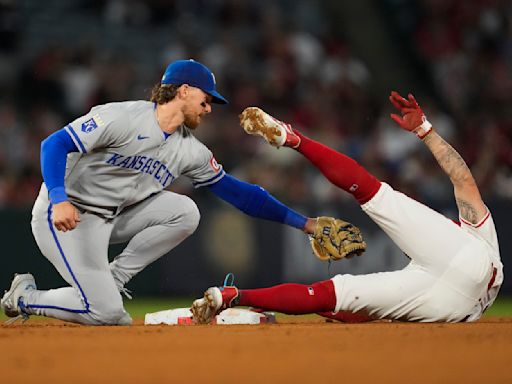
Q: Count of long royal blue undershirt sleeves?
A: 2